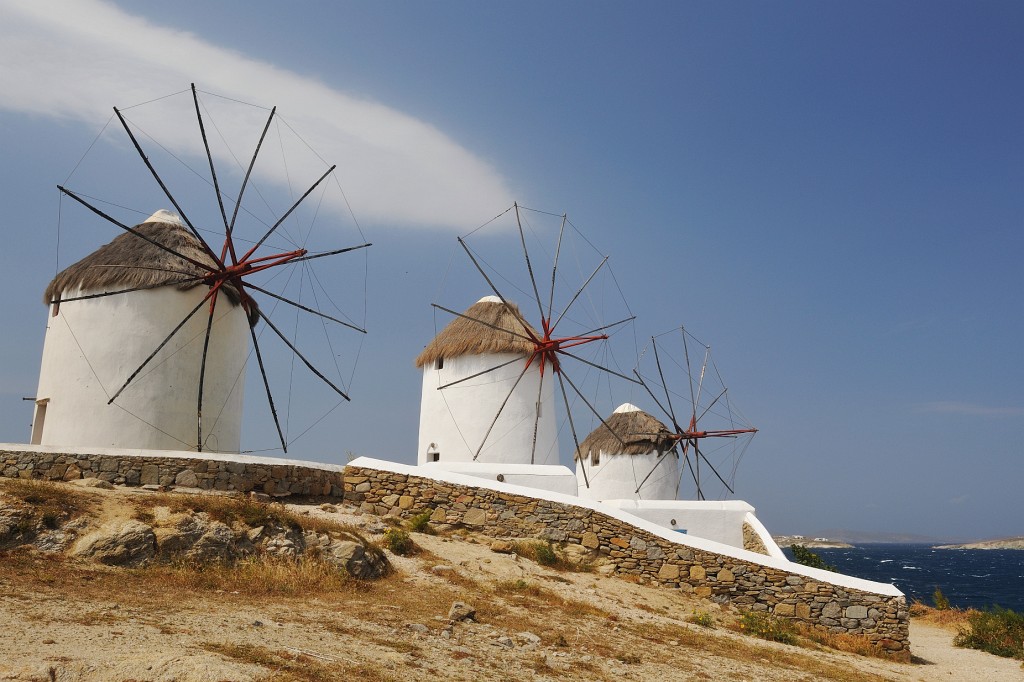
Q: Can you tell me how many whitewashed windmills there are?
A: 3